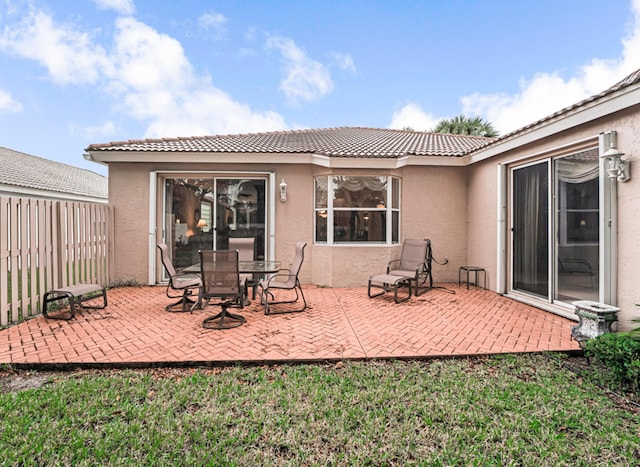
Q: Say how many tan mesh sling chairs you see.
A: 5